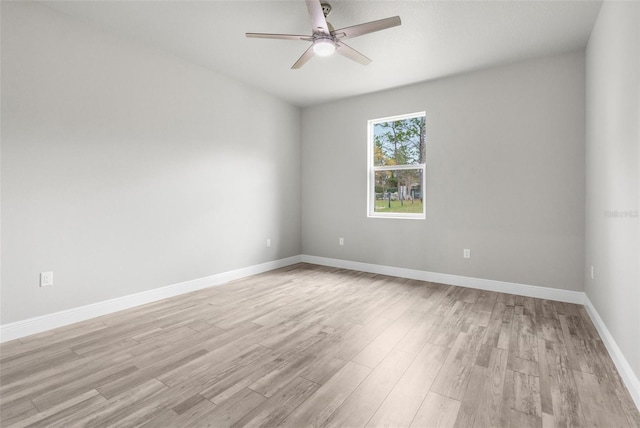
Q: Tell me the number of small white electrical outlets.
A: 5